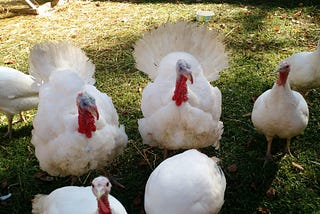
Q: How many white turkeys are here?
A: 7